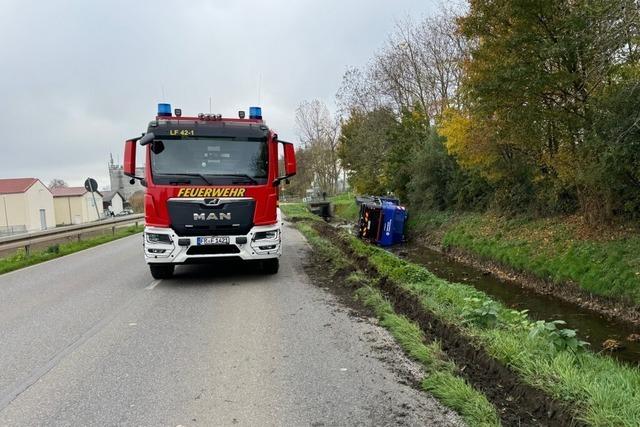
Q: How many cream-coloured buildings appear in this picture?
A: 2